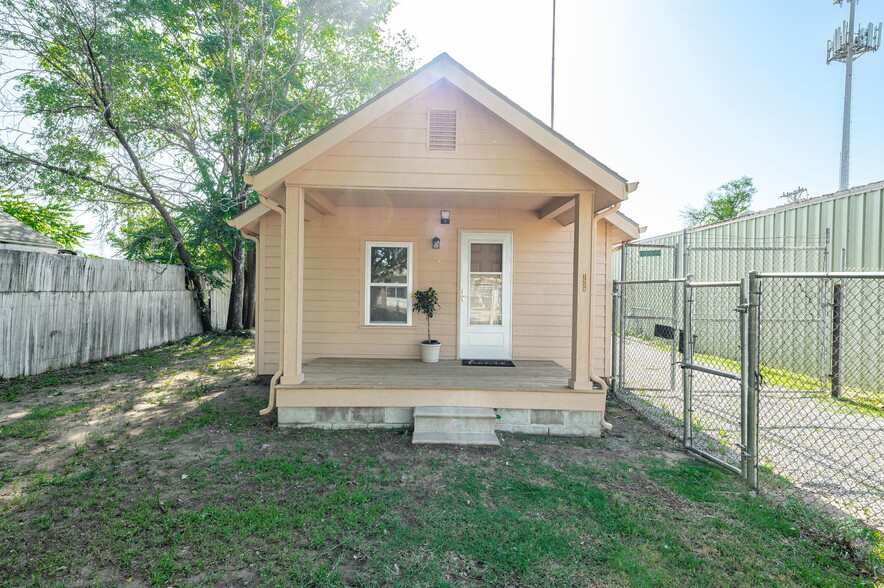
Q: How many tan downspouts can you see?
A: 3